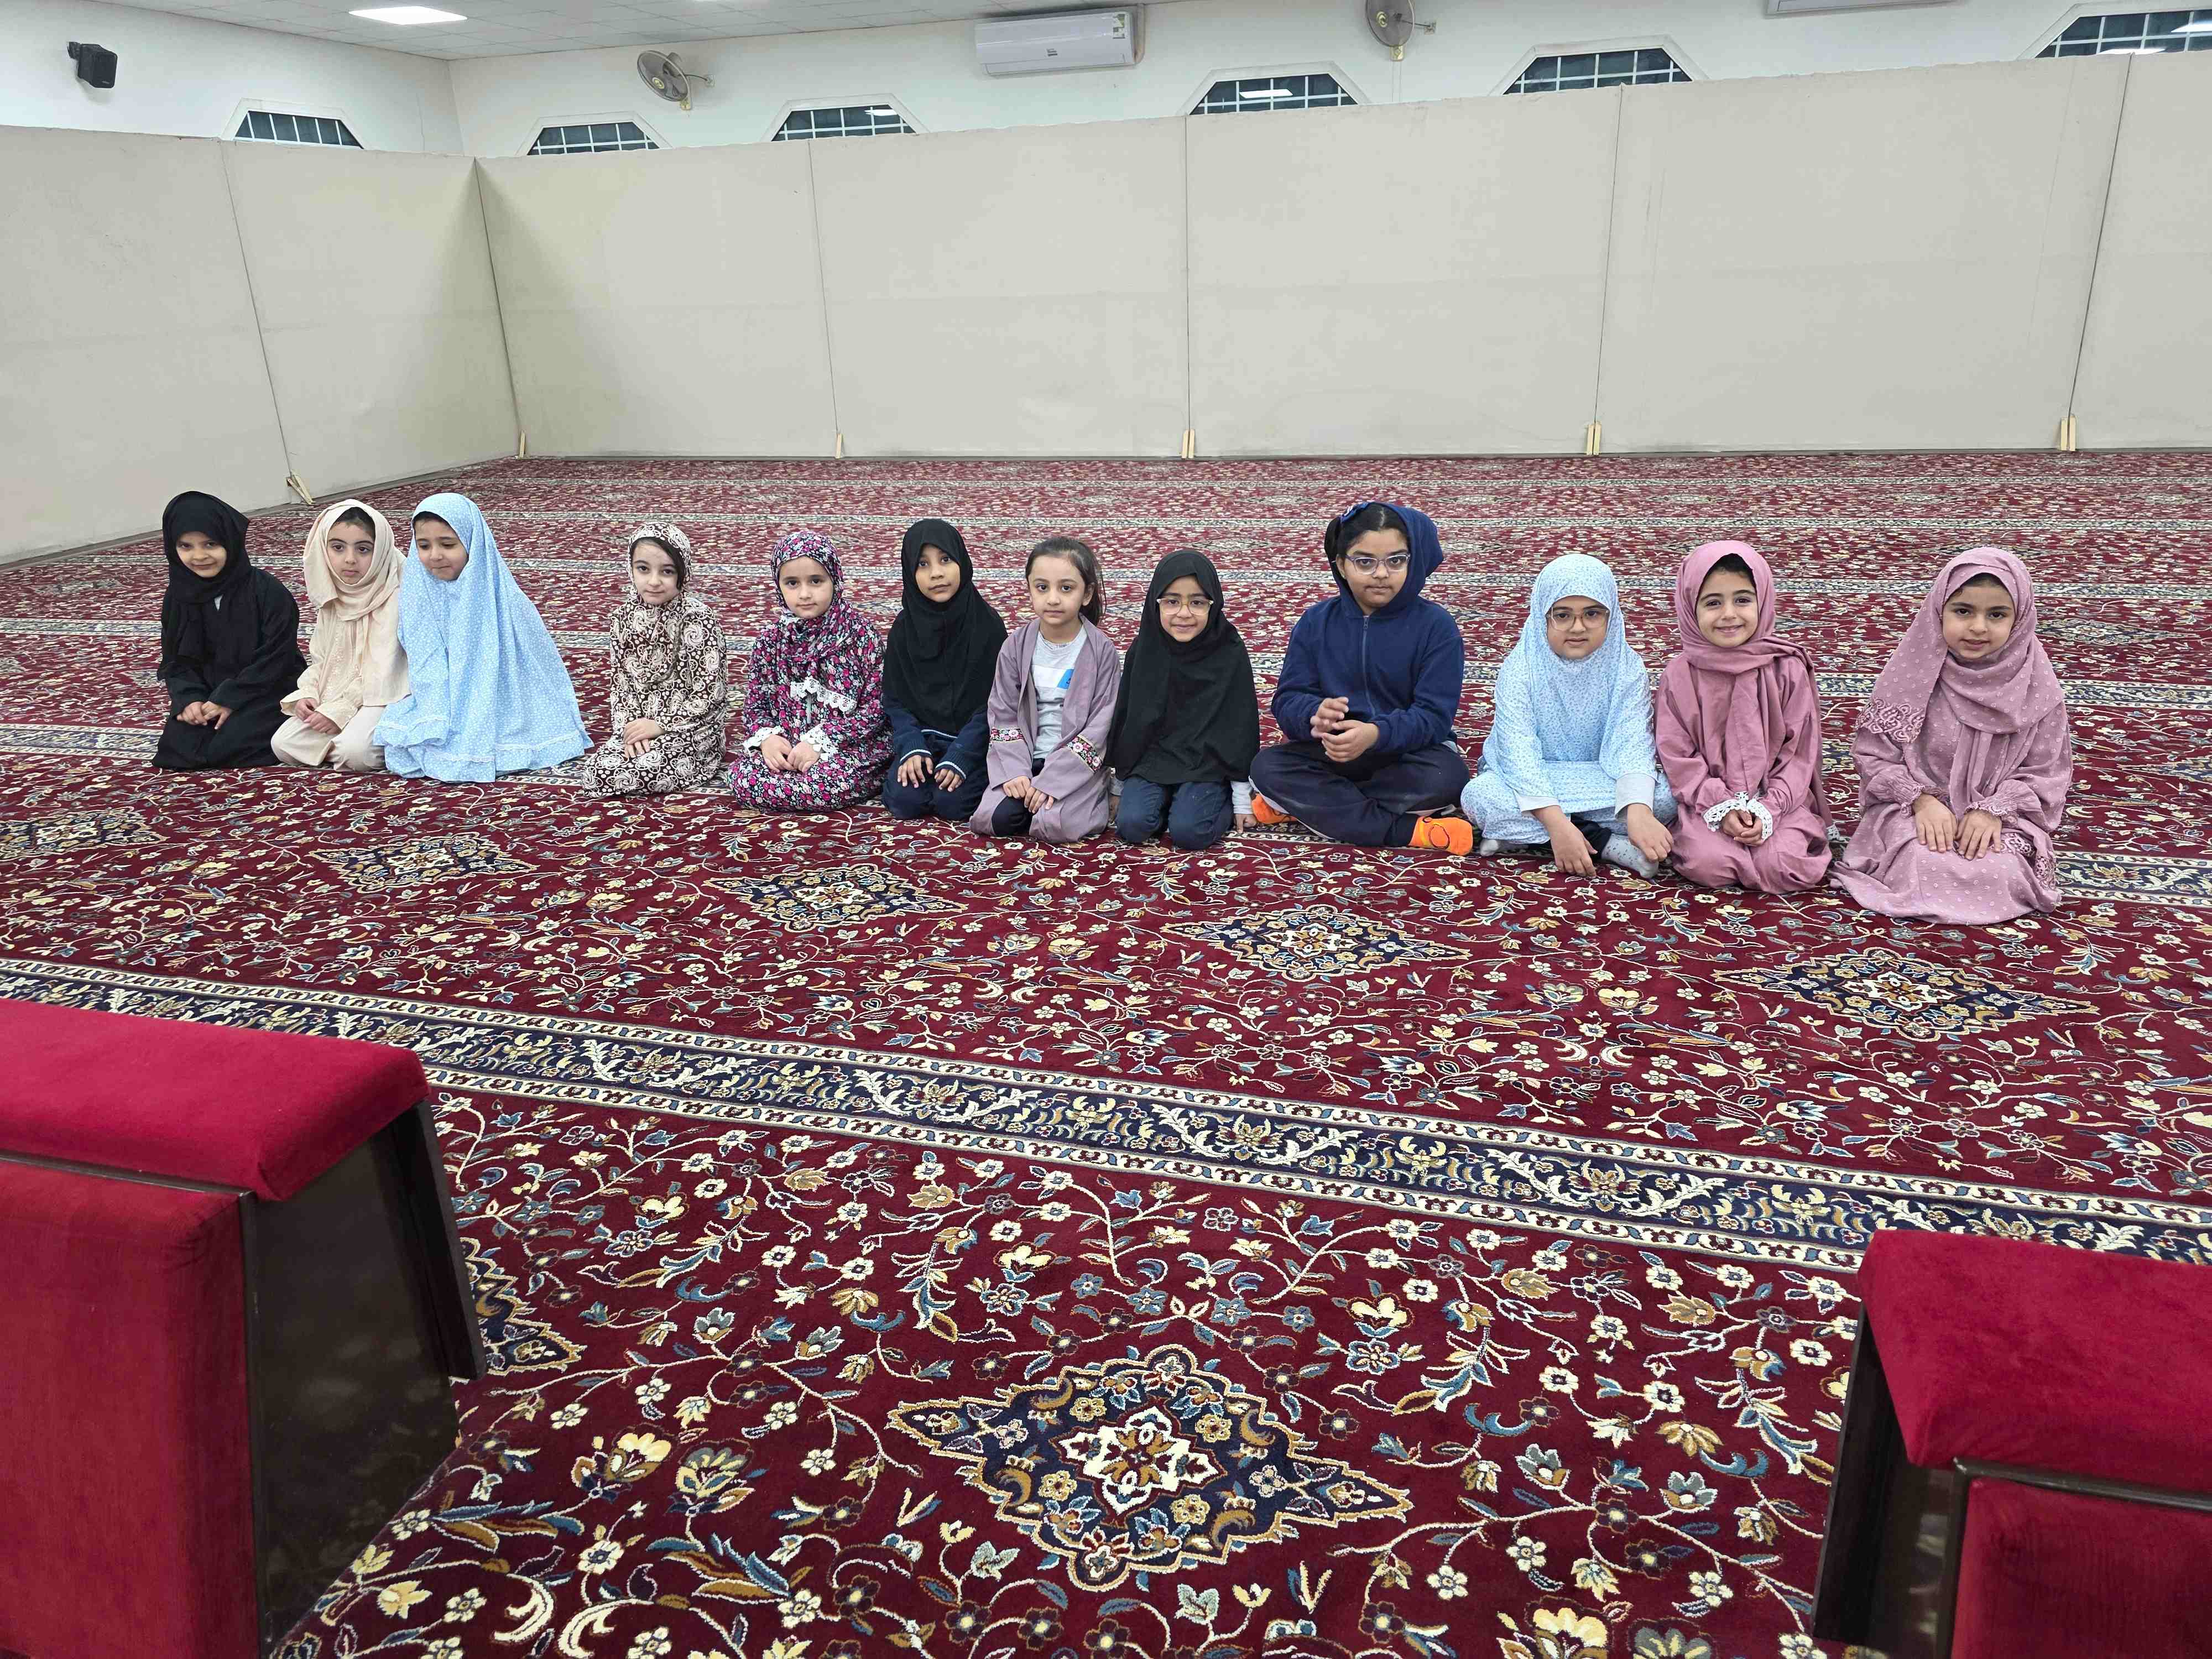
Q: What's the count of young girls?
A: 12